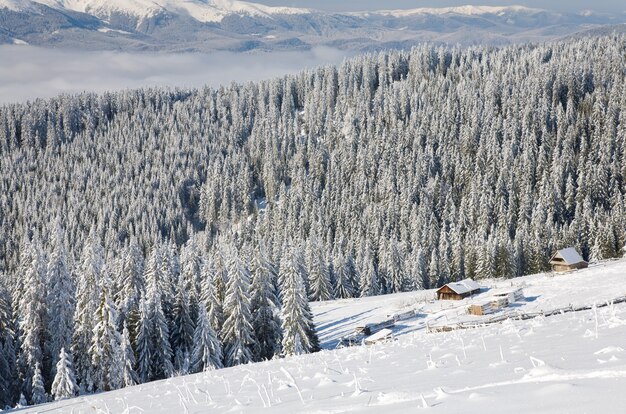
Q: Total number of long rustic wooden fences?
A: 1